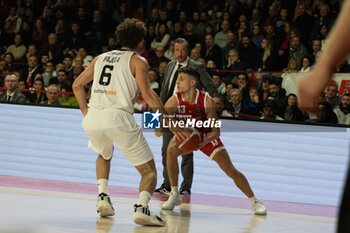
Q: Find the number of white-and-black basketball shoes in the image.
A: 2